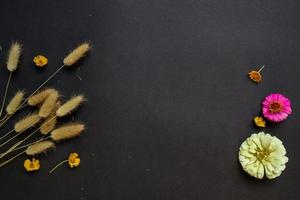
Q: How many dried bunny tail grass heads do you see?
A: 10